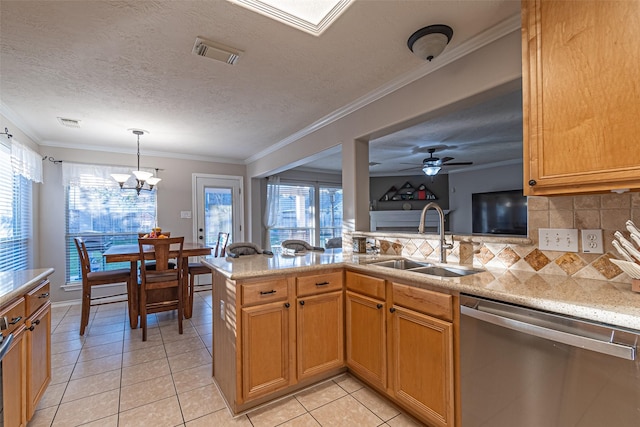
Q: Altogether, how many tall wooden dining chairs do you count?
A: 4